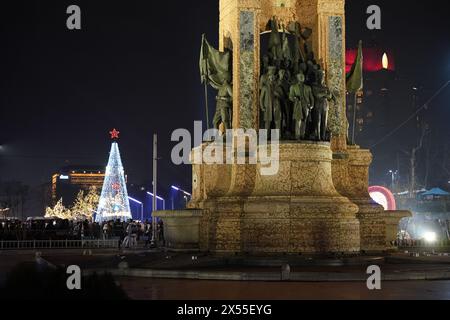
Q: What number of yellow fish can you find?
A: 0